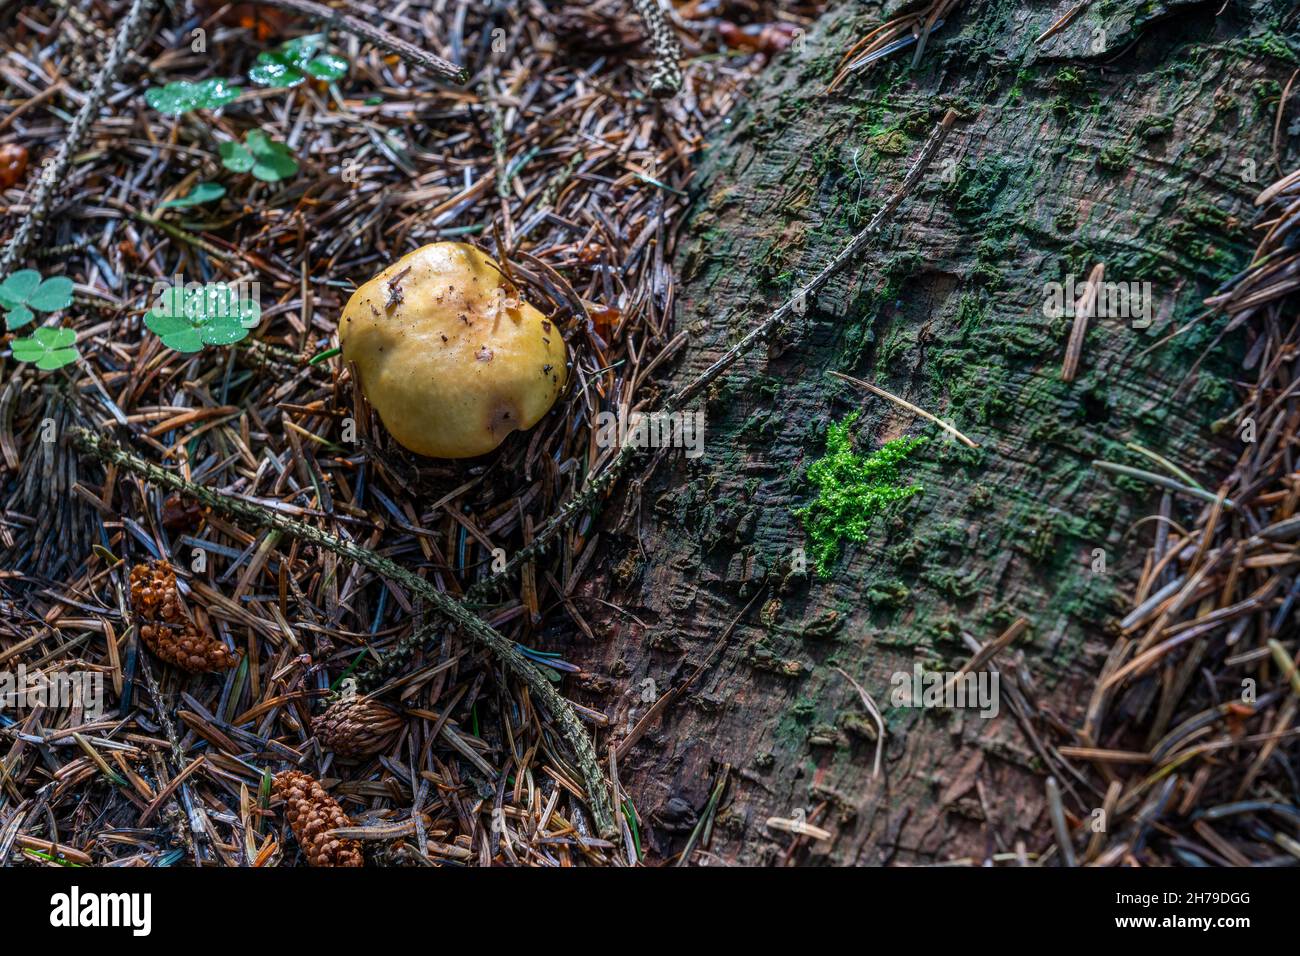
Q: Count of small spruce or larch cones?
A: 4